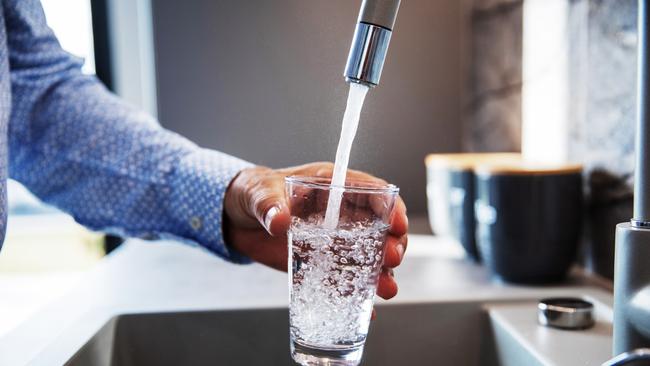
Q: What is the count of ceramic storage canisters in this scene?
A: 3